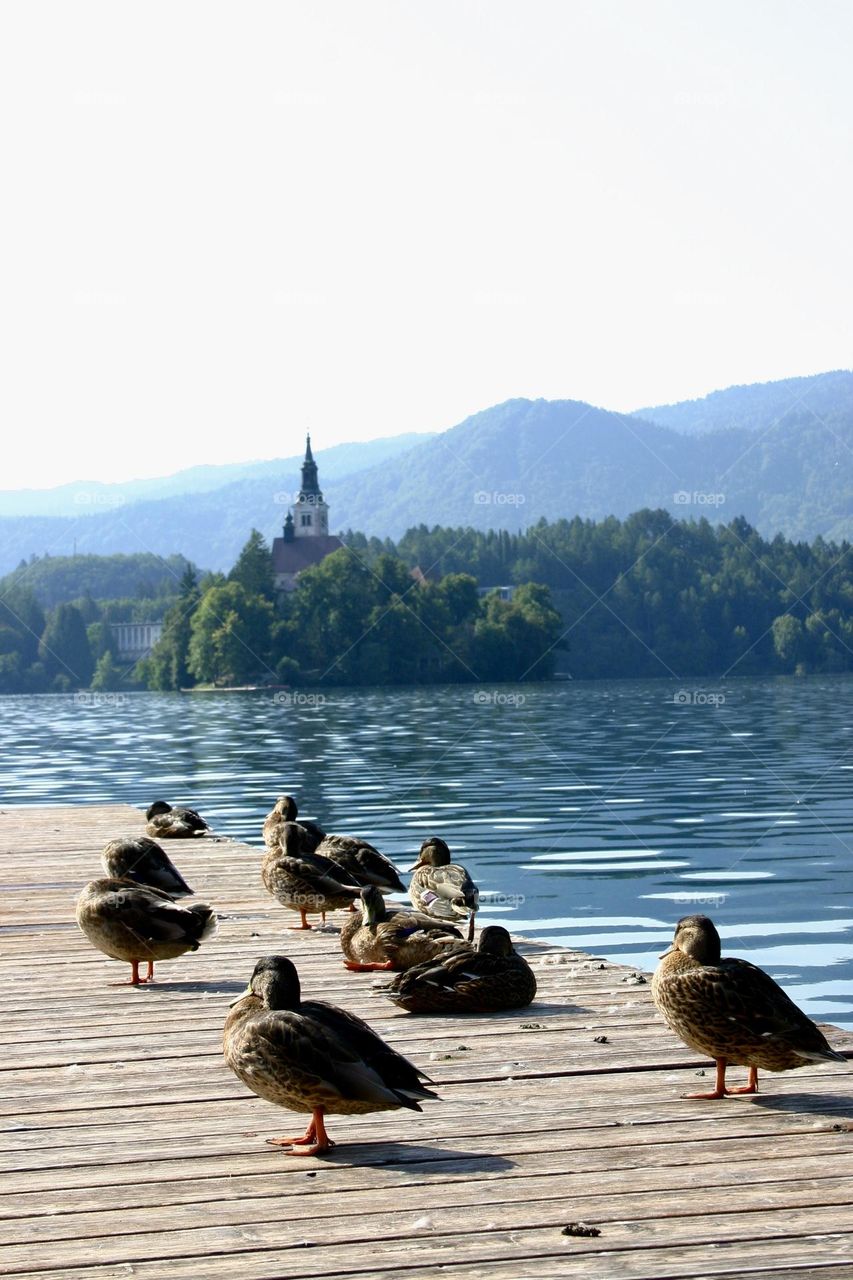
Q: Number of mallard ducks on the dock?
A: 11